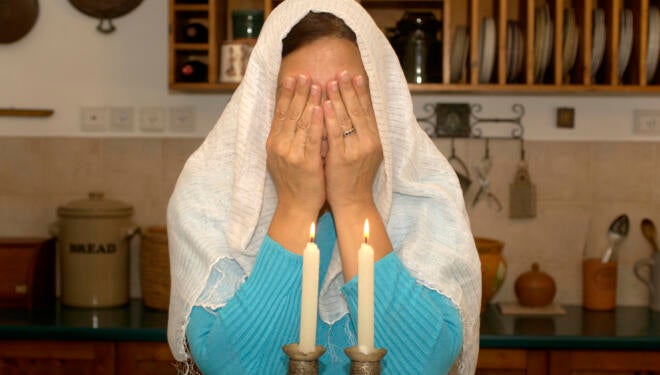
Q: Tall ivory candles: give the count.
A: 2